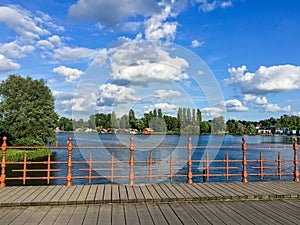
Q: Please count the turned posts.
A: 6